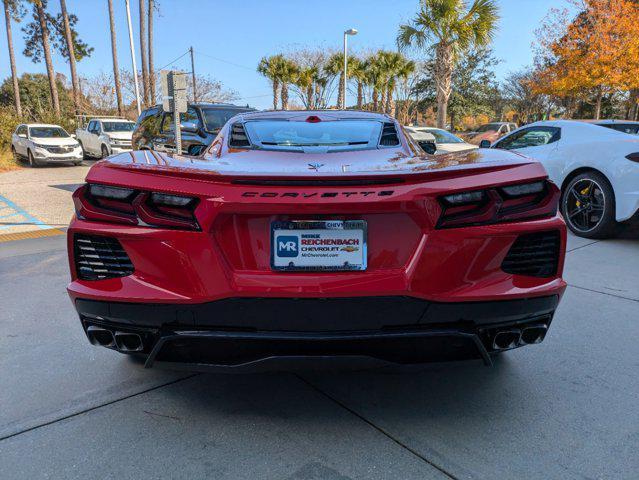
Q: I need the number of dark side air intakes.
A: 2